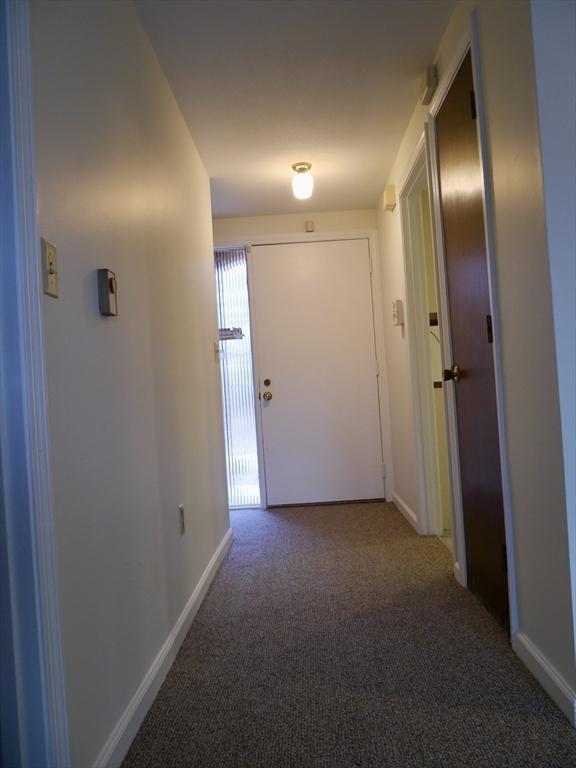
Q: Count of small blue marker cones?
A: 0